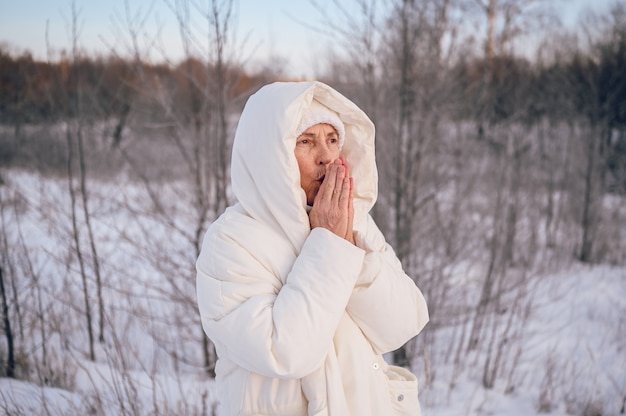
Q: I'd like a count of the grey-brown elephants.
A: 0